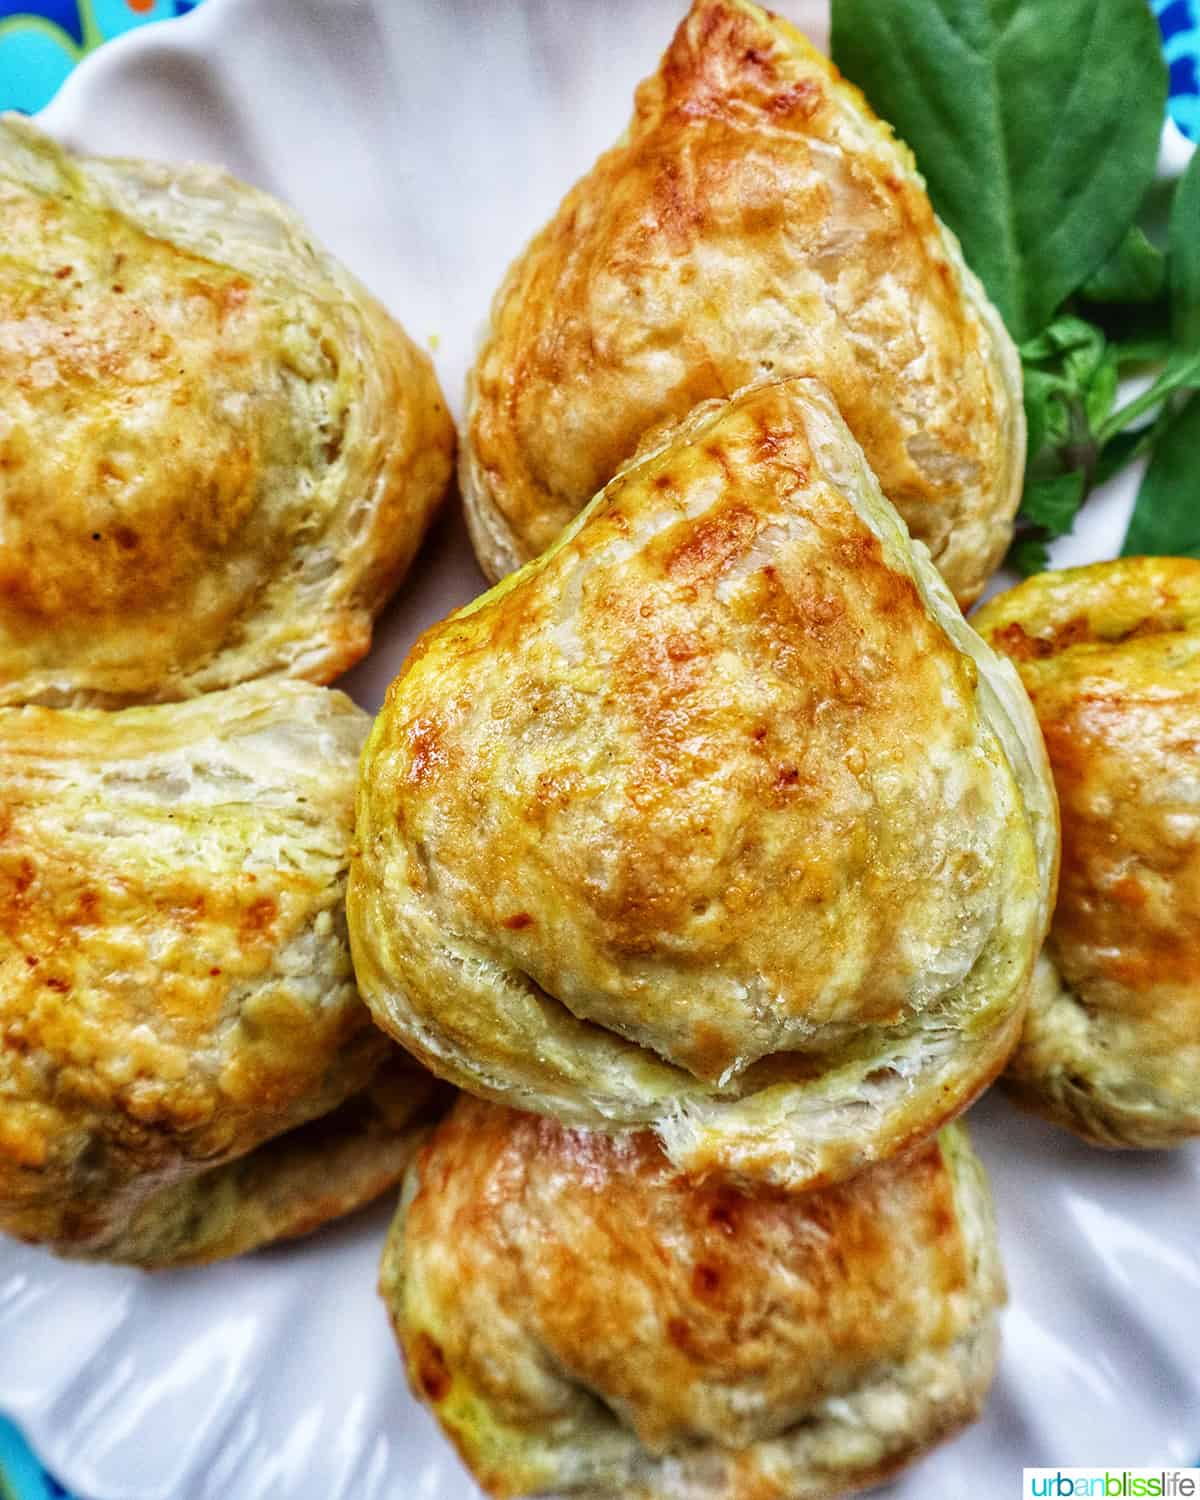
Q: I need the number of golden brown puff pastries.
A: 6